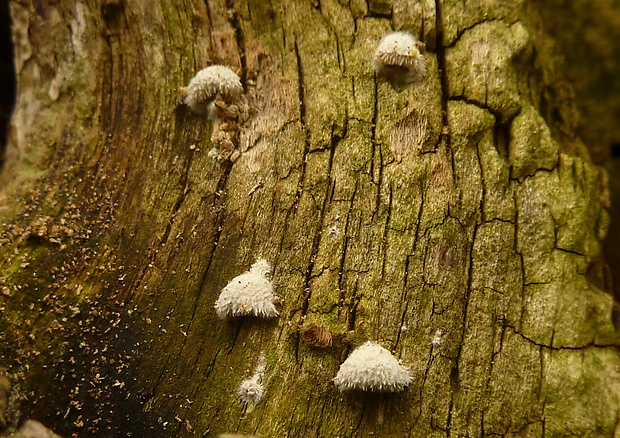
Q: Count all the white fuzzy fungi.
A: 5